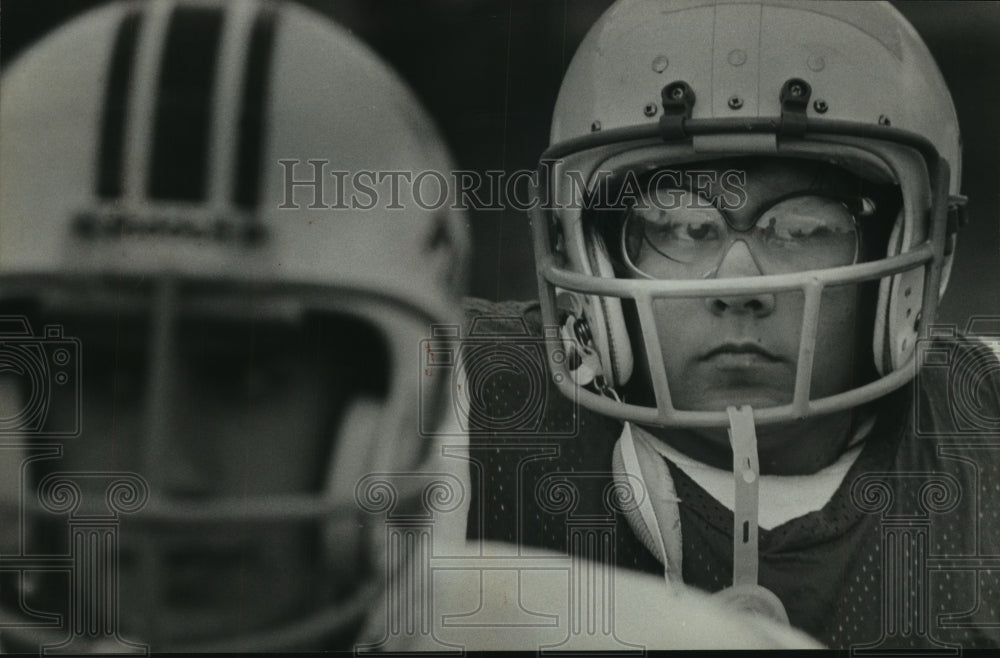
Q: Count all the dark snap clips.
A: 2